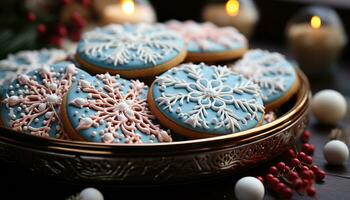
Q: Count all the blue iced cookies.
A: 7